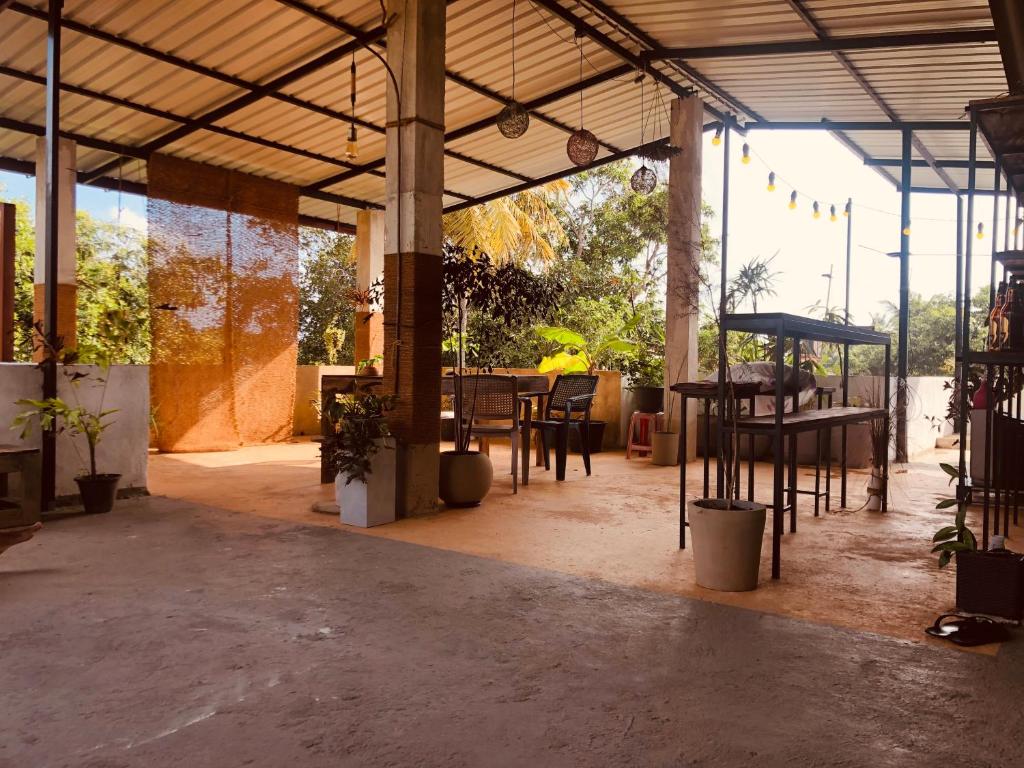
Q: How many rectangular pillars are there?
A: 4